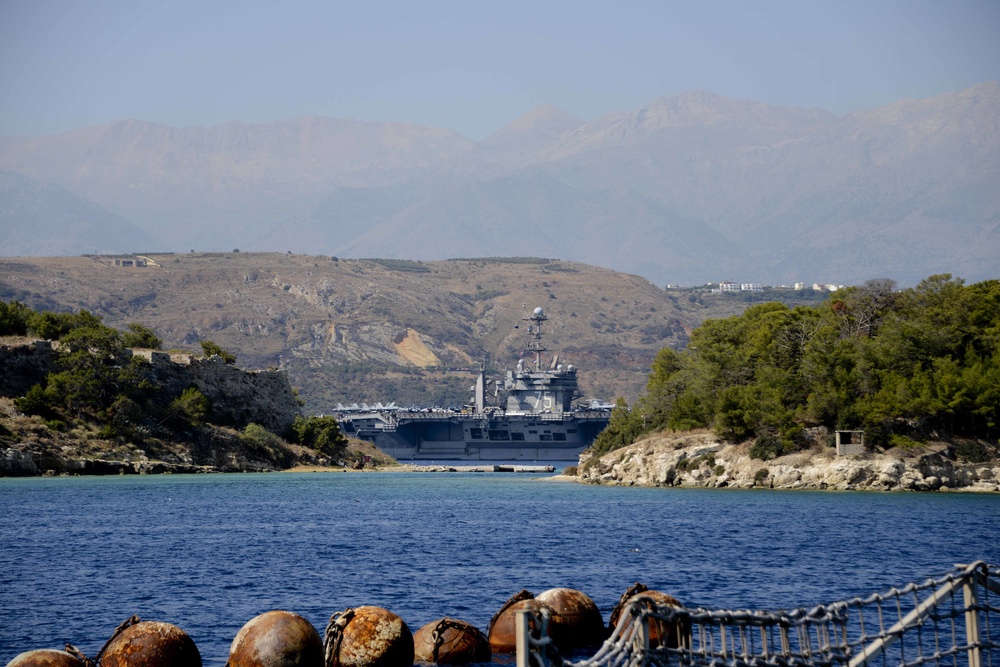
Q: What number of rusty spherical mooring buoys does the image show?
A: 8